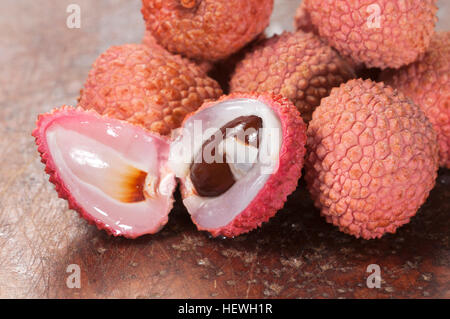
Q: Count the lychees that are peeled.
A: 1